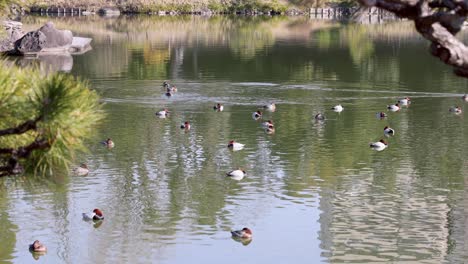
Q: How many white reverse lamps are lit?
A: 0